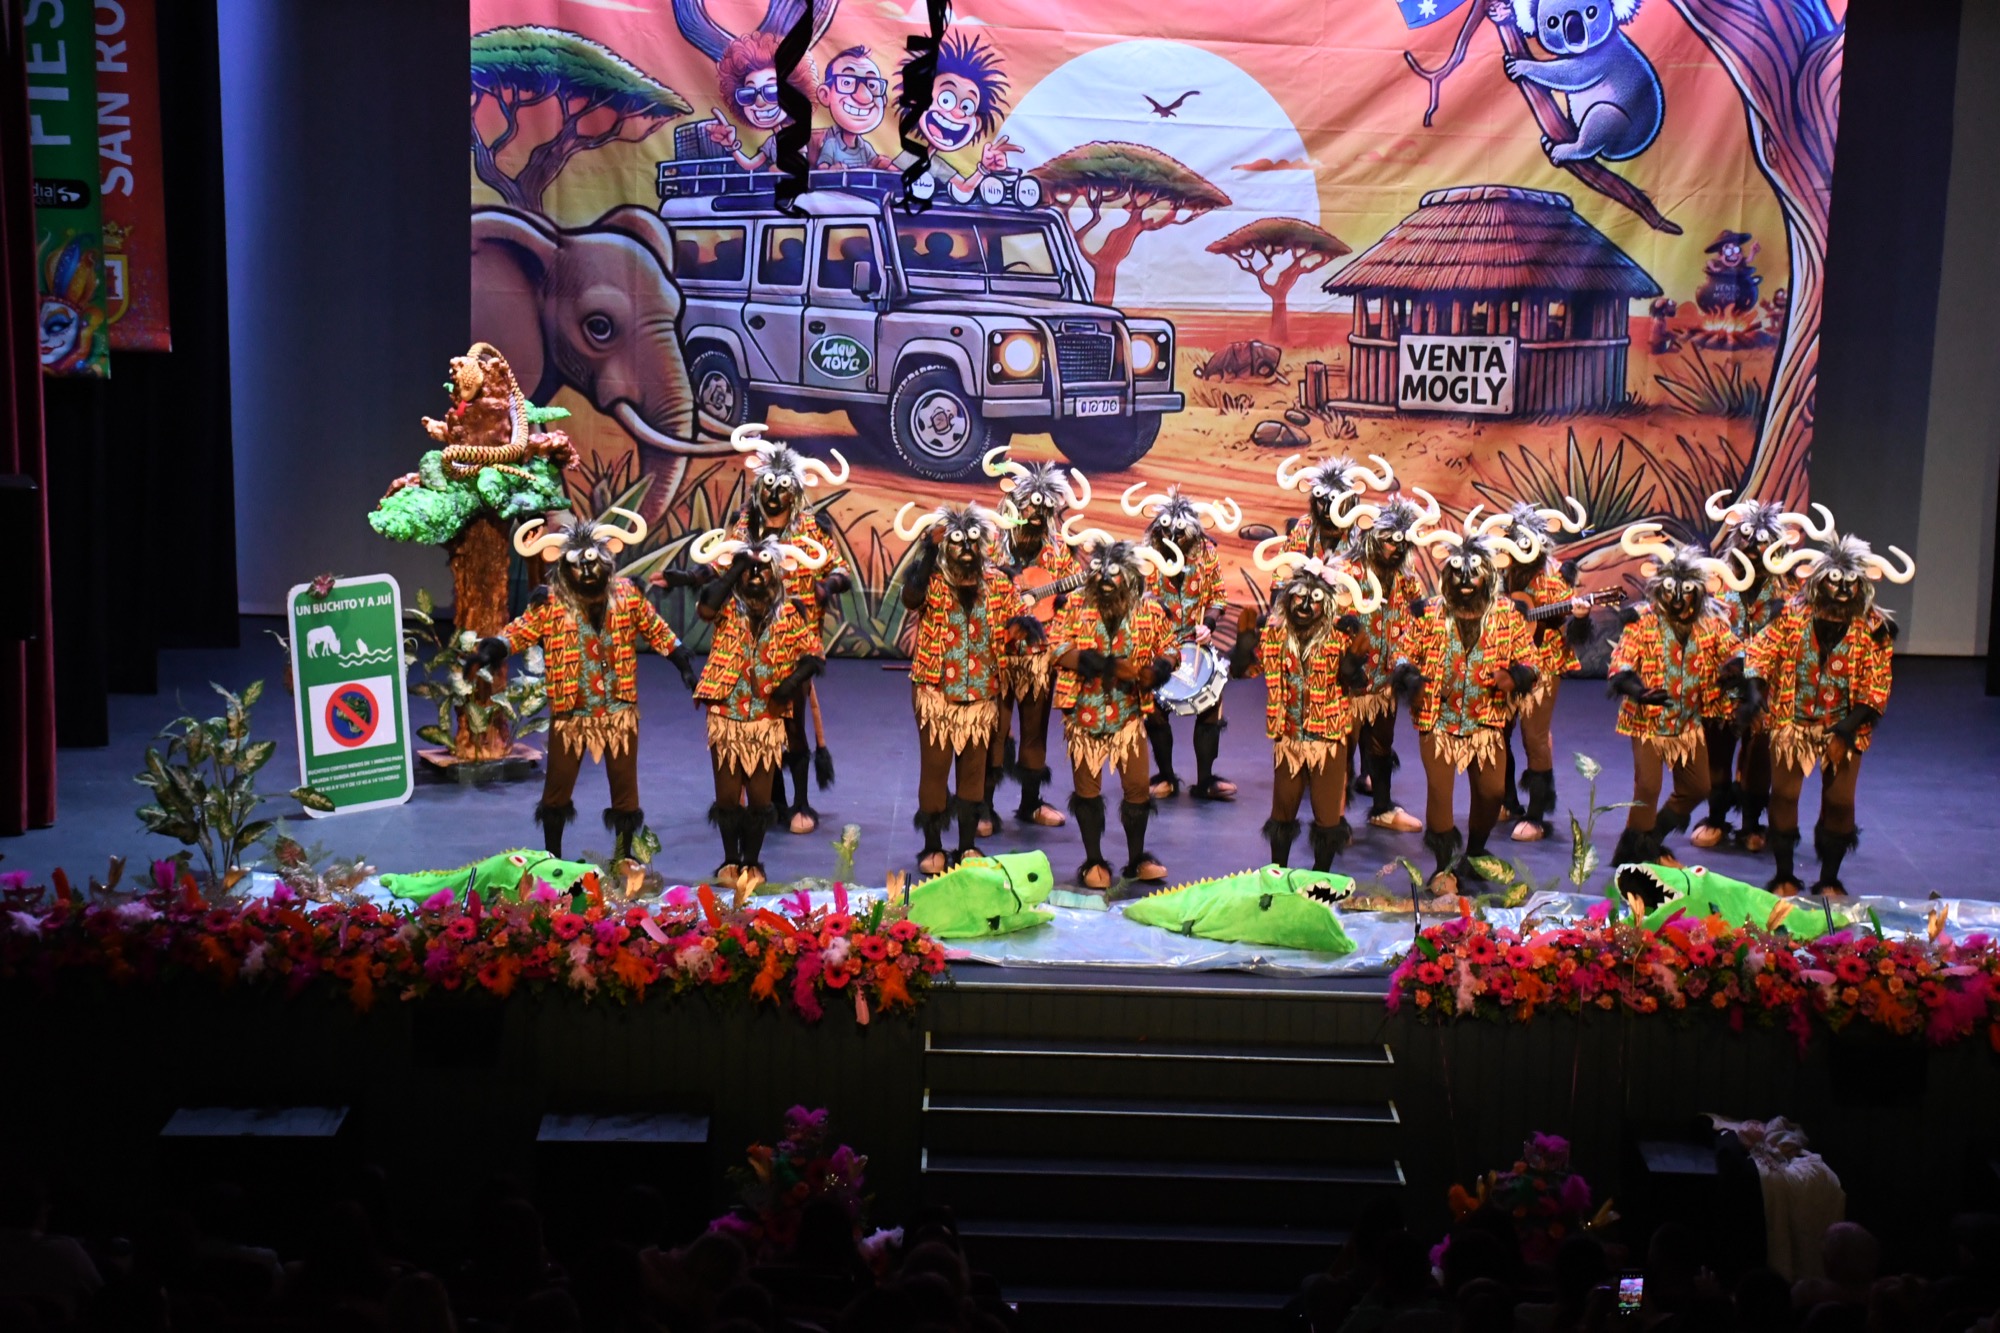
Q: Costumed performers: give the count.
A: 15